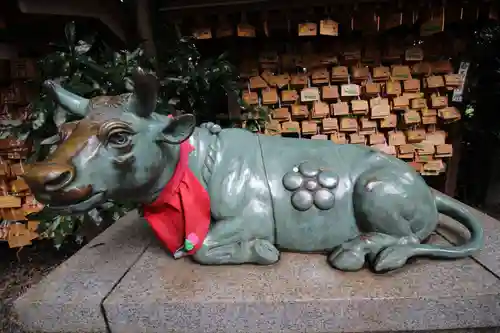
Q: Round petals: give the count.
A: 5